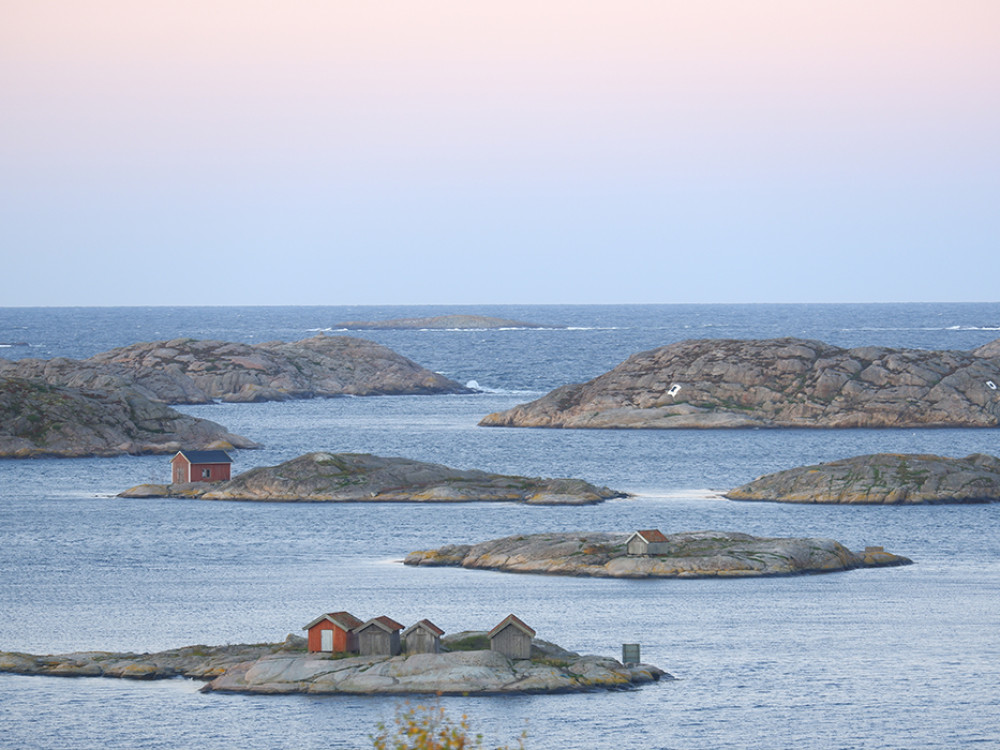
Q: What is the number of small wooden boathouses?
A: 6